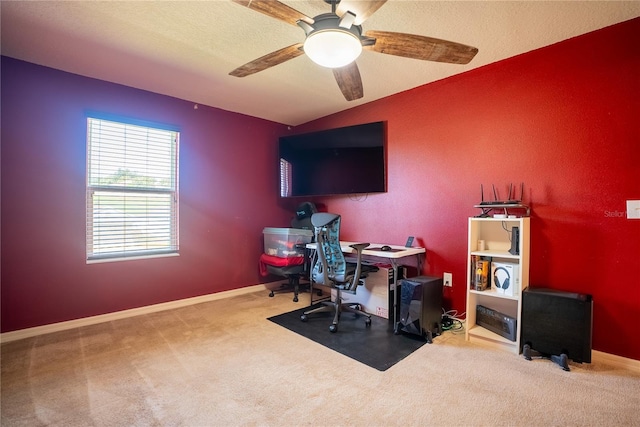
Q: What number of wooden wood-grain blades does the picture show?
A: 5